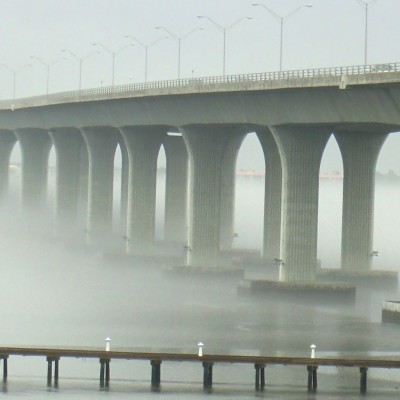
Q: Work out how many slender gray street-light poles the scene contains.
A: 9